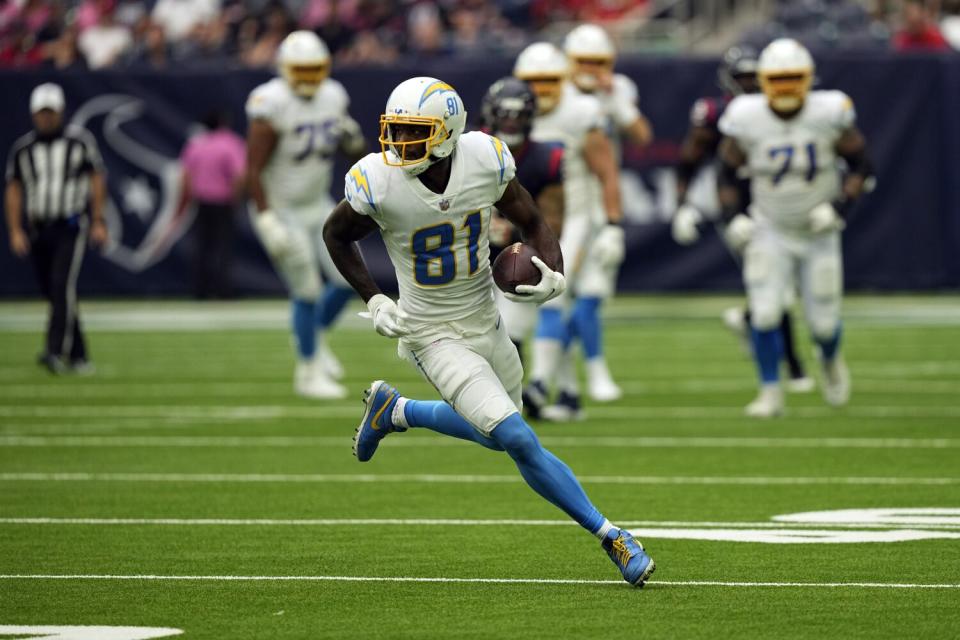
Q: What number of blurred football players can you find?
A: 6